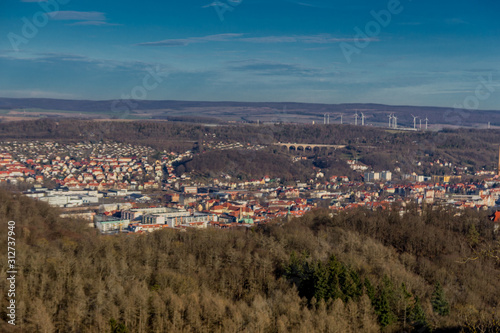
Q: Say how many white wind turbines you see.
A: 11